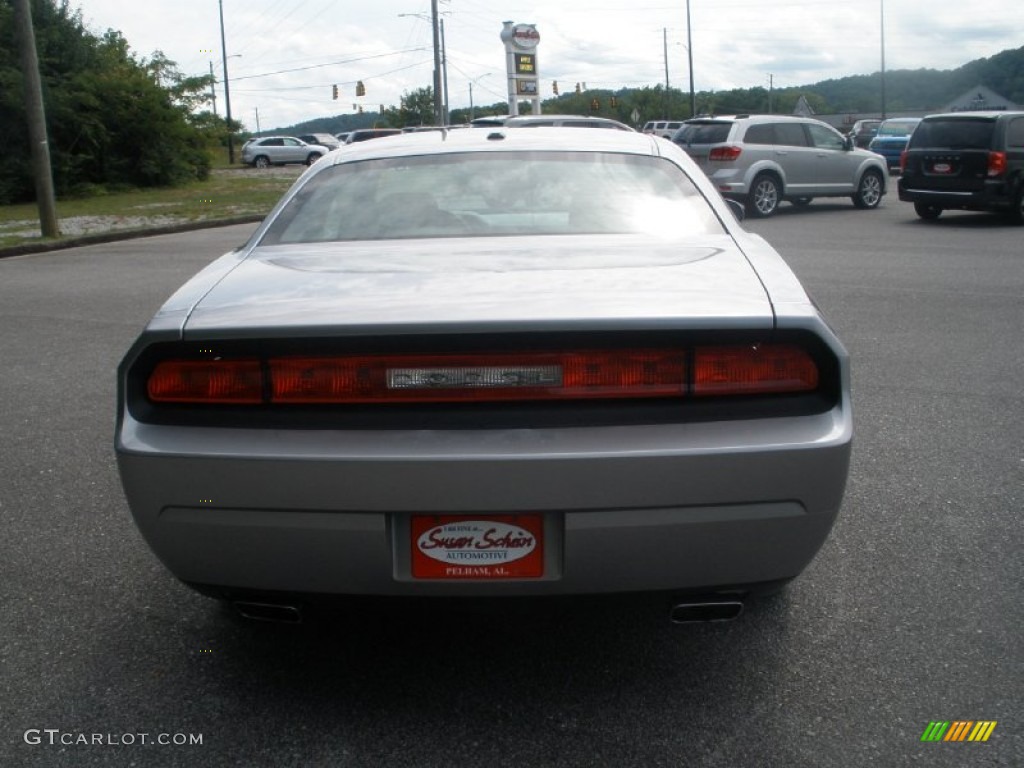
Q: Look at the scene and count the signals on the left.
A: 2